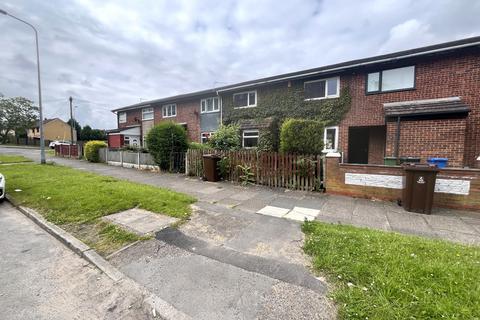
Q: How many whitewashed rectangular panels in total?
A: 2